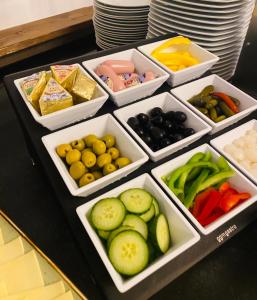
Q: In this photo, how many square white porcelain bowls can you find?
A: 9